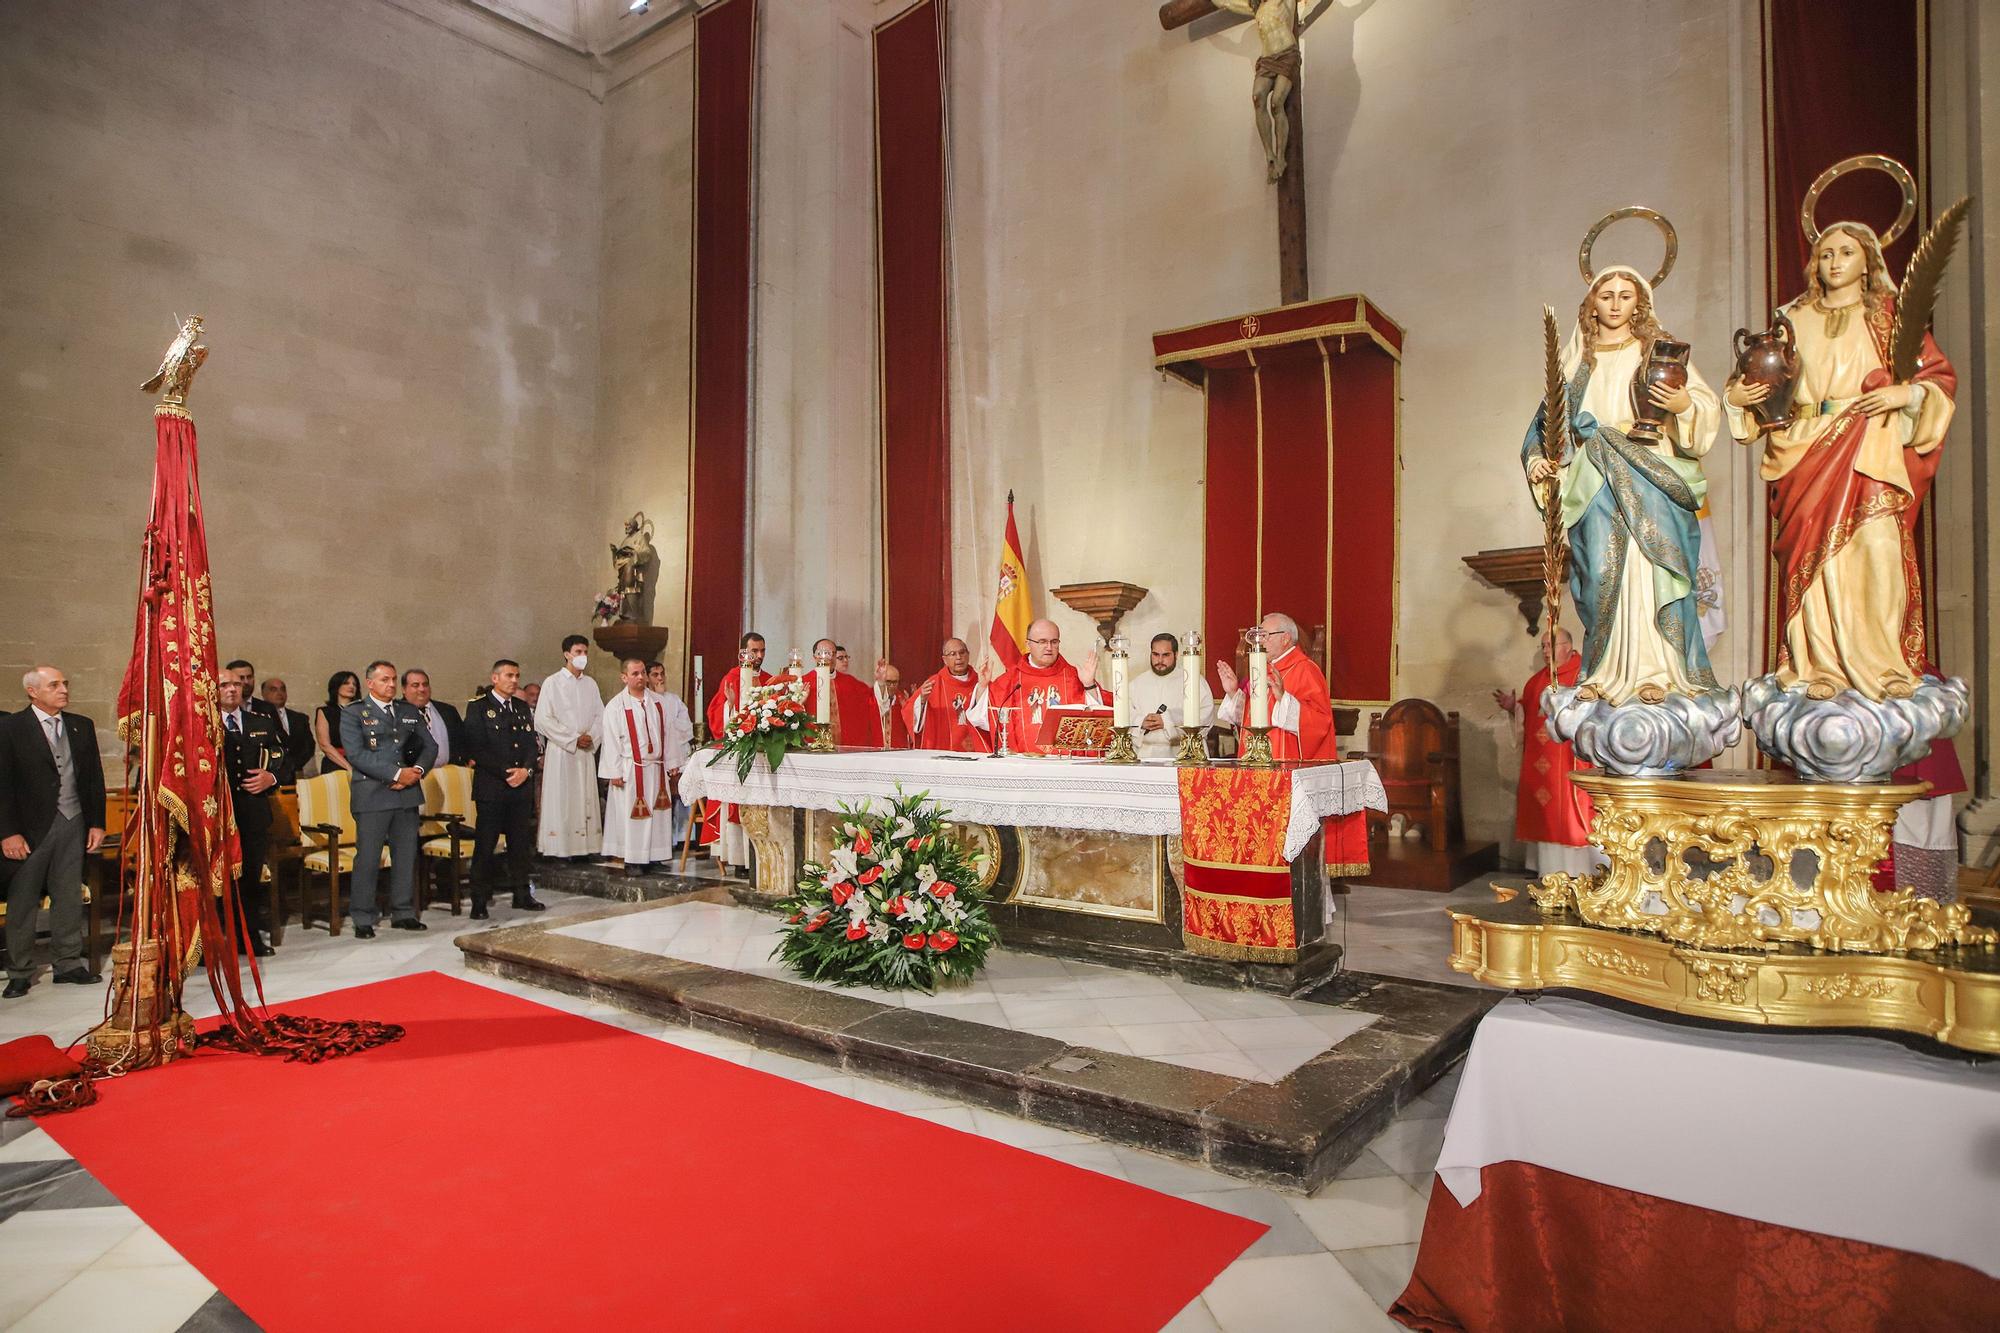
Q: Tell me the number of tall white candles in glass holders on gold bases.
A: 6